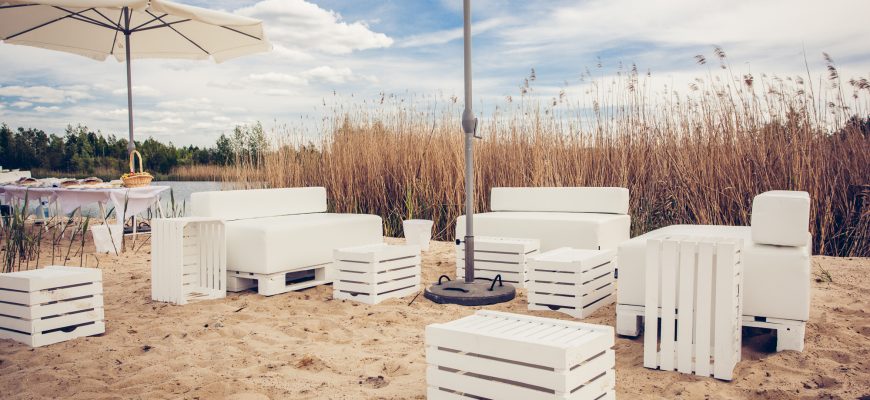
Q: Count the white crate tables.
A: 7